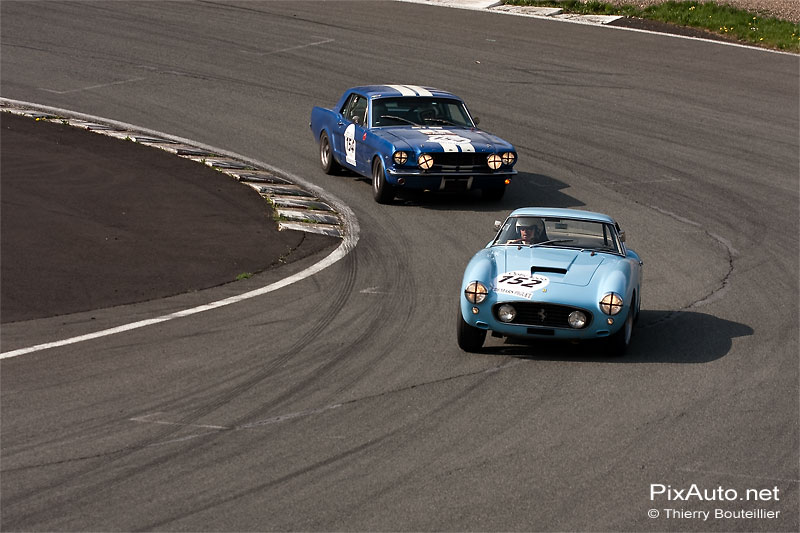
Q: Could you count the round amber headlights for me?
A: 6